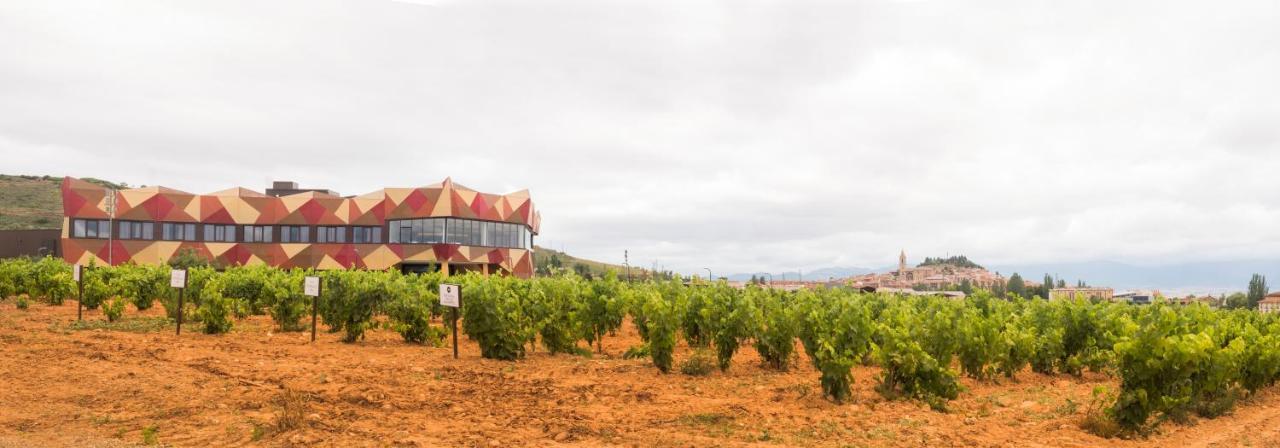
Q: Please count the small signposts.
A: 4